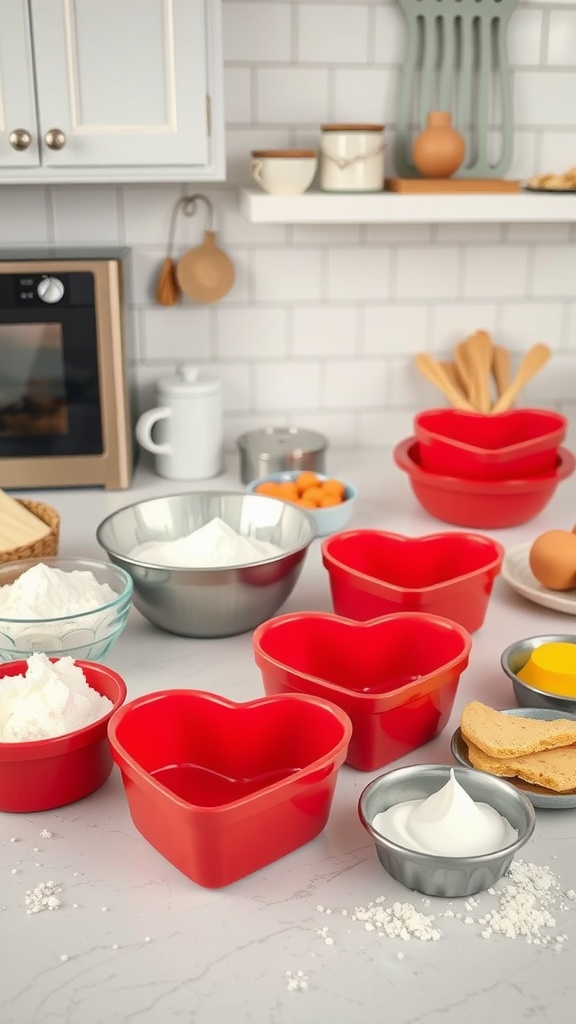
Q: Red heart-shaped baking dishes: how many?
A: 4